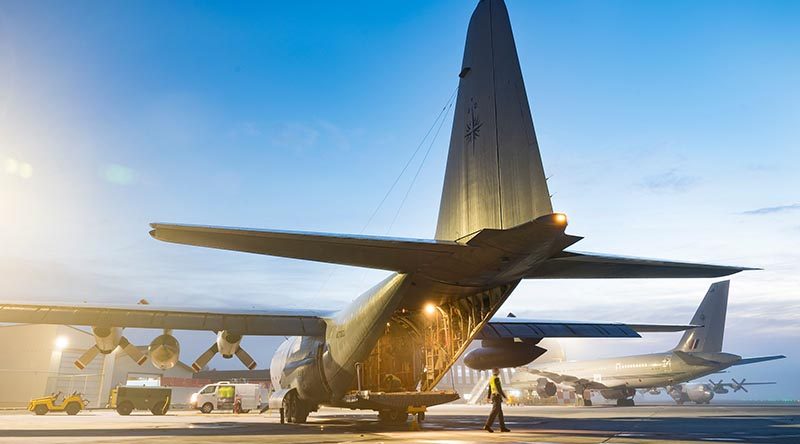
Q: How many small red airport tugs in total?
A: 0